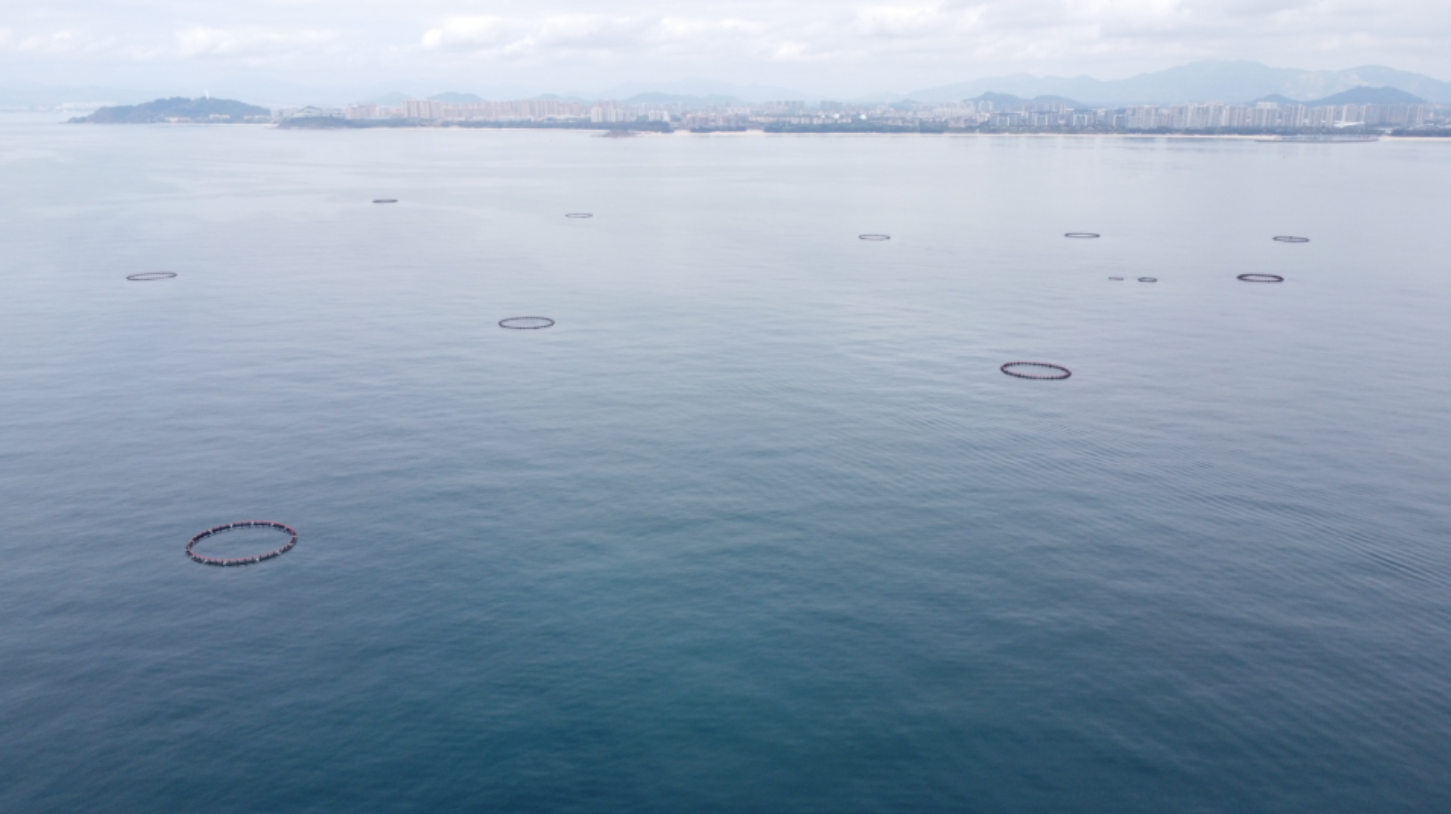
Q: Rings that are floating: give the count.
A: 12